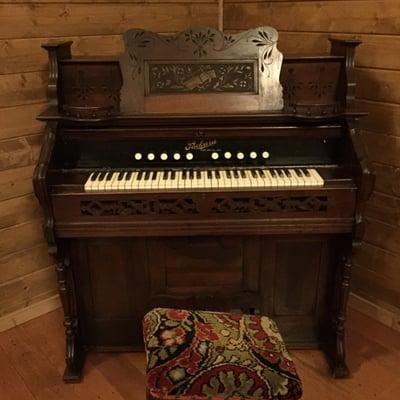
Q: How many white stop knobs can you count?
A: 10